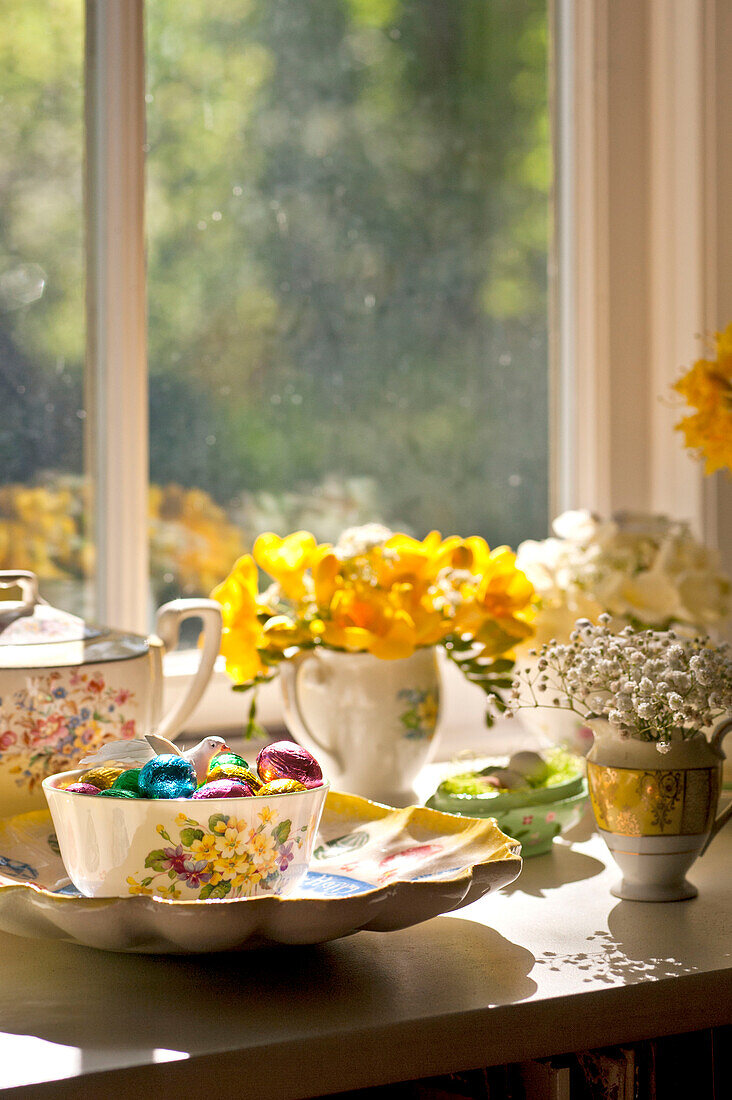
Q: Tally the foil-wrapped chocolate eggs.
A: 10